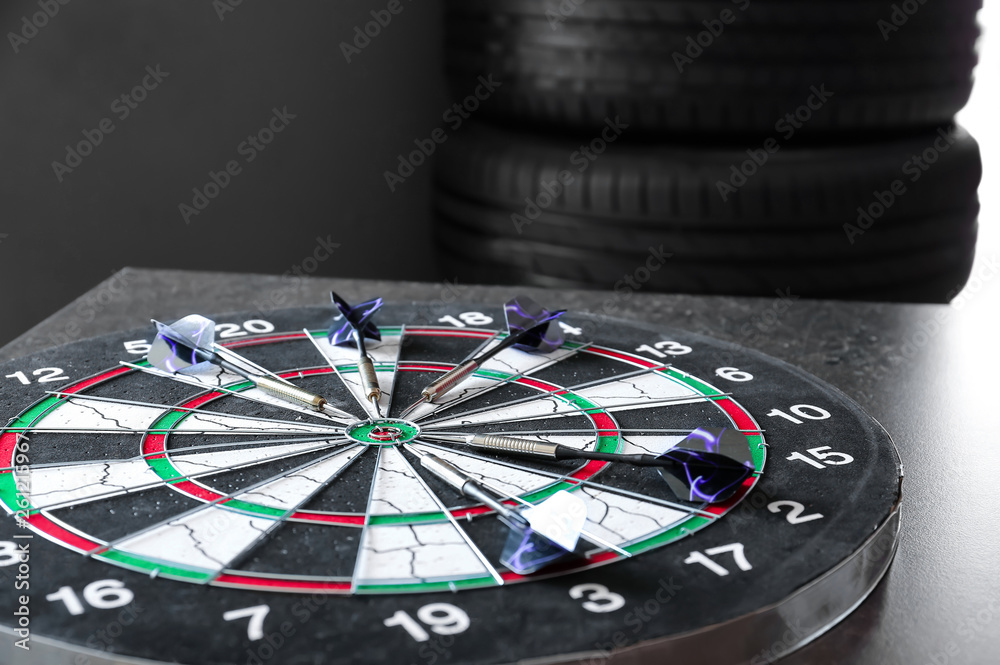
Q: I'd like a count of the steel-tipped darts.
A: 5